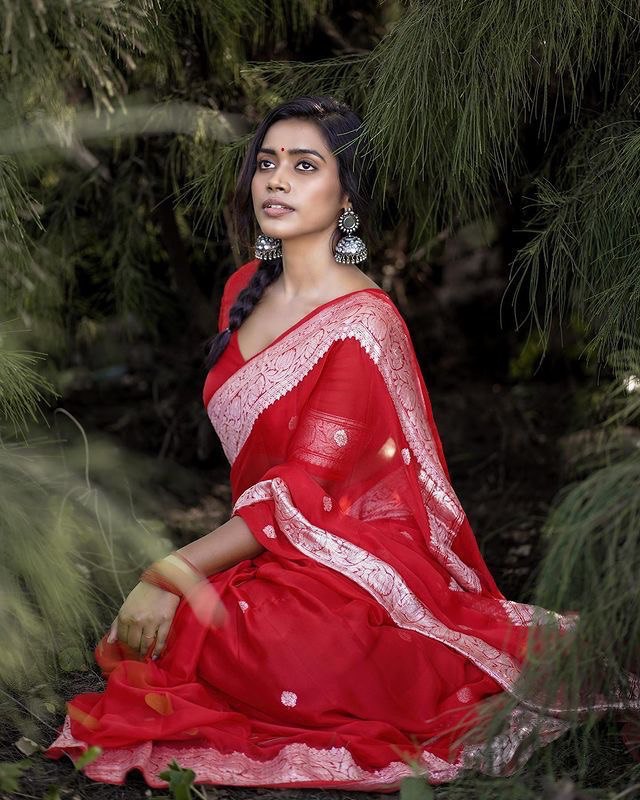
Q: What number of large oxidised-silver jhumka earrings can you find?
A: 2